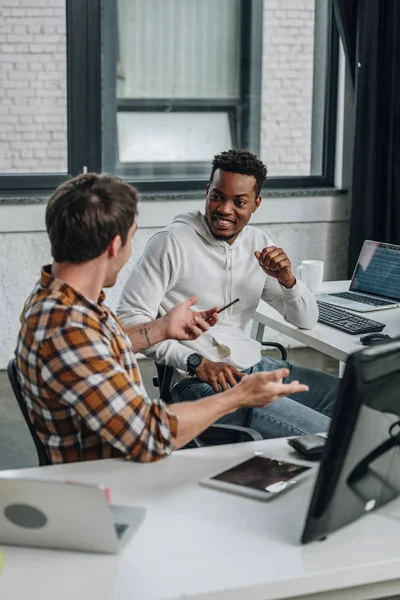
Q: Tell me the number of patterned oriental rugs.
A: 0